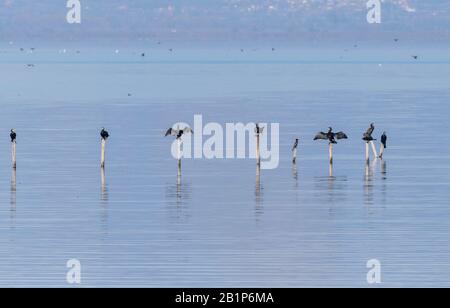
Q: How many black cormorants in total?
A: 8